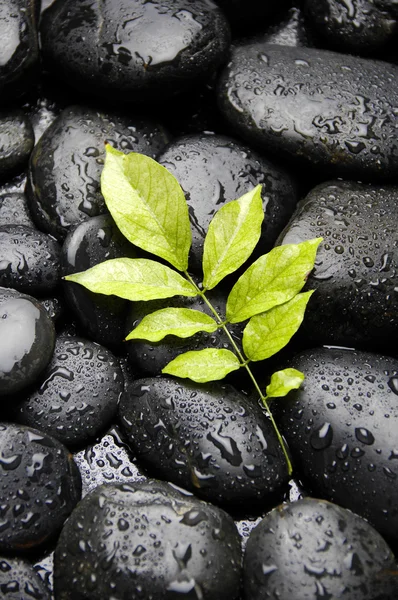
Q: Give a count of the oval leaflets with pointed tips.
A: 8